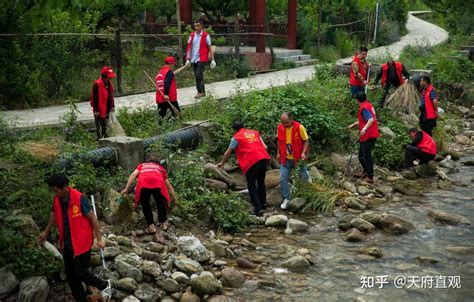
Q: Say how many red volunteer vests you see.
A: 12